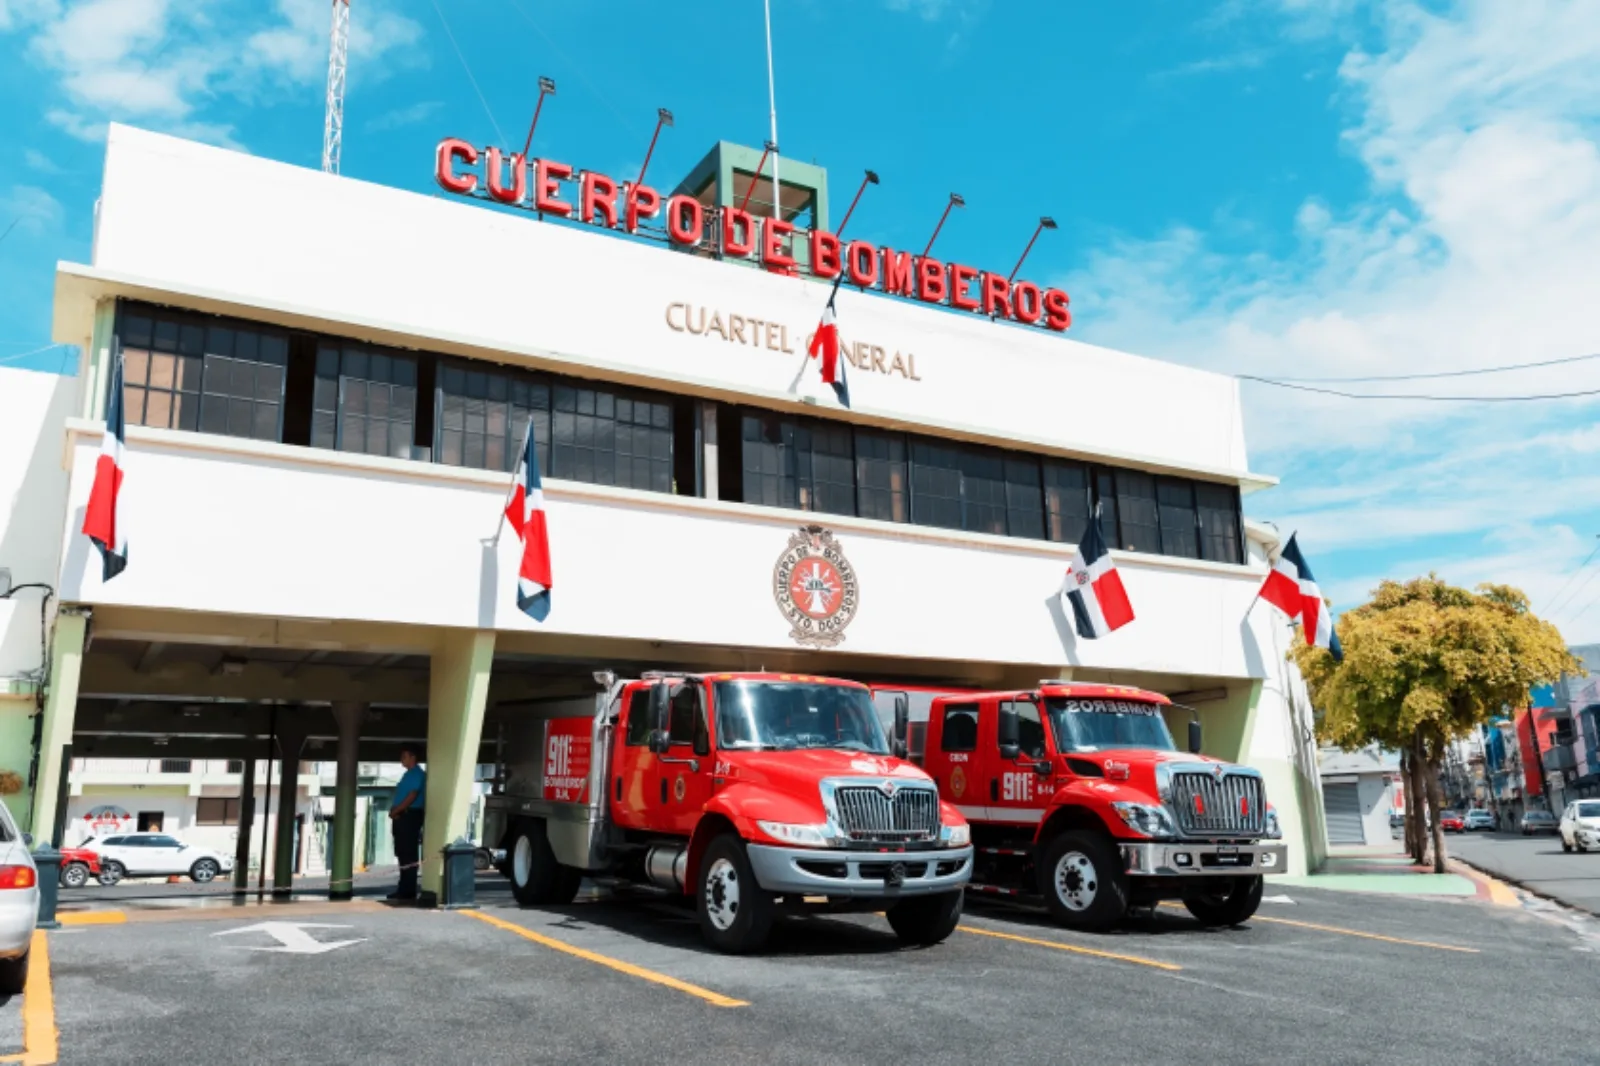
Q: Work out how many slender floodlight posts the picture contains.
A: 6